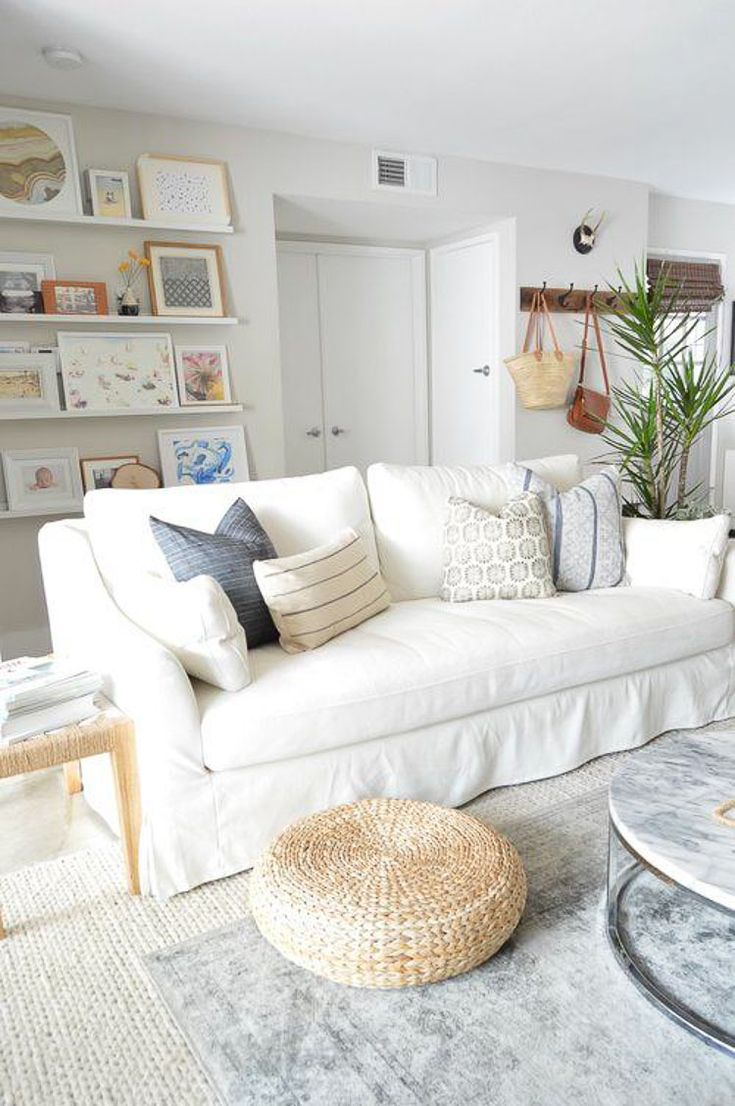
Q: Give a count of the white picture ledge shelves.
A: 4